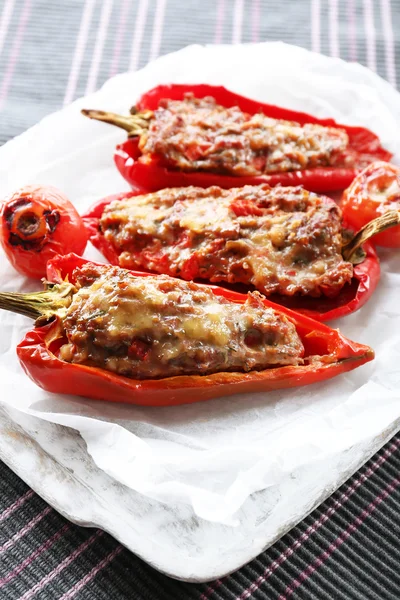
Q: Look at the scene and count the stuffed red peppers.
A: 3